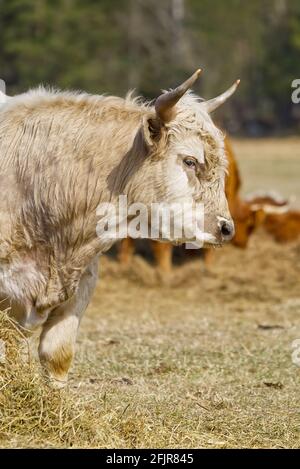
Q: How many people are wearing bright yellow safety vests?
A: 0